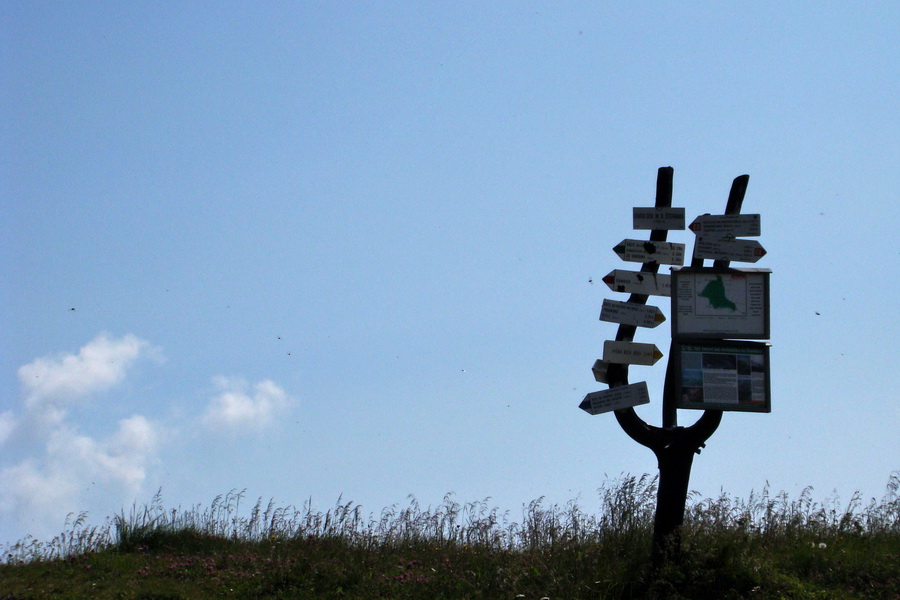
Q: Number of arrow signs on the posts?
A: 8